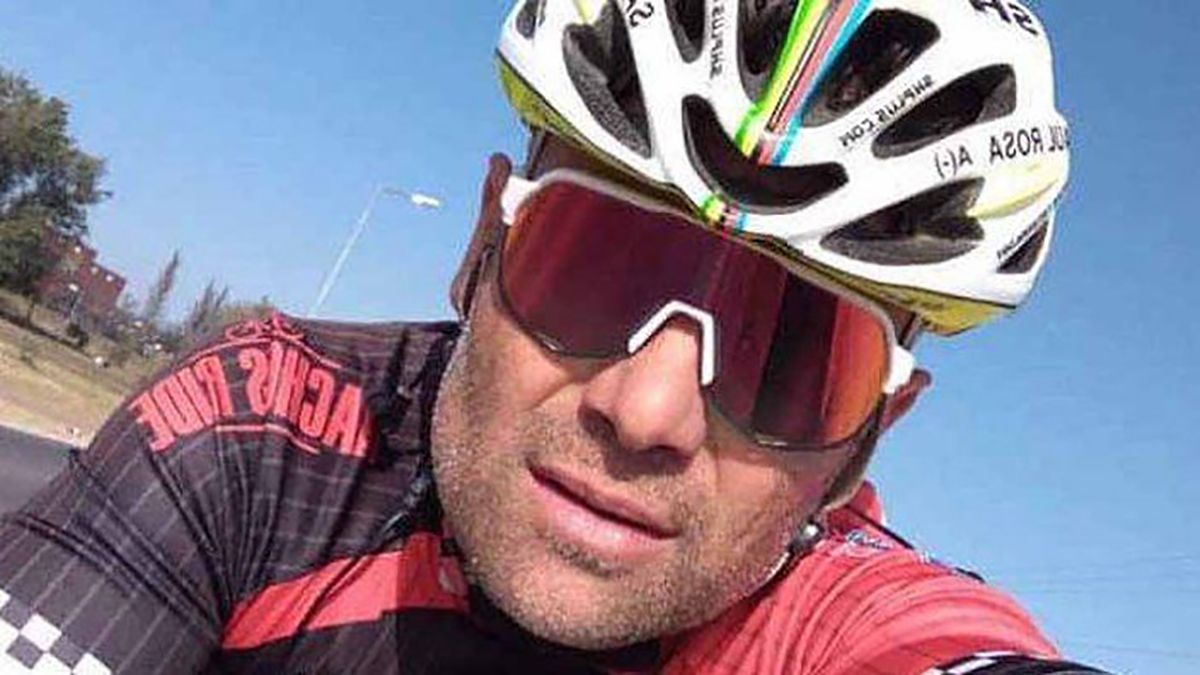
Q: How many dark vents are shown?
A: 9